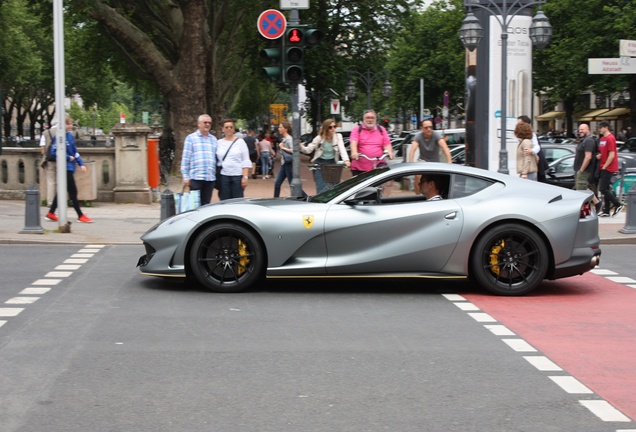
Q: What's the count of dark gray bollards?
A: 3